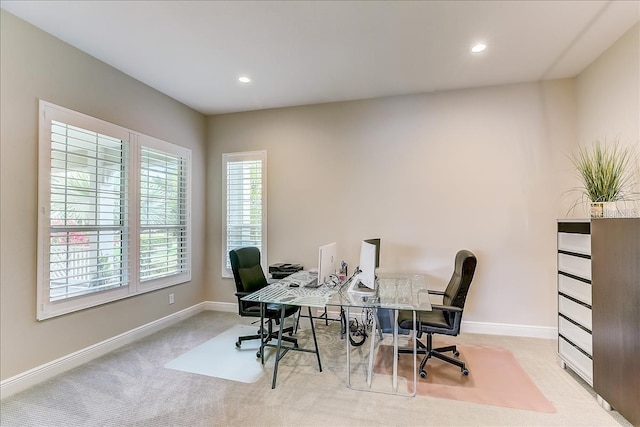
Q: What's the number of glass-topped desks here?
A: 2